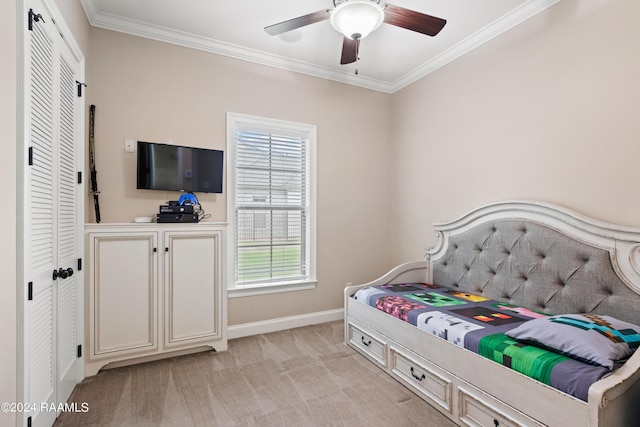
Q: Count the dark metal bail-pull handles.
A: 3